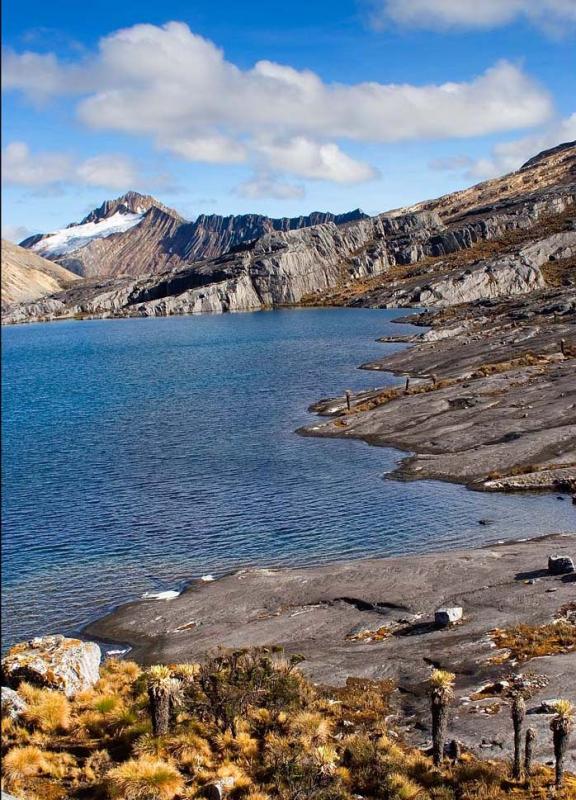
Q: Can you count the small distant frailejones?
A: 4